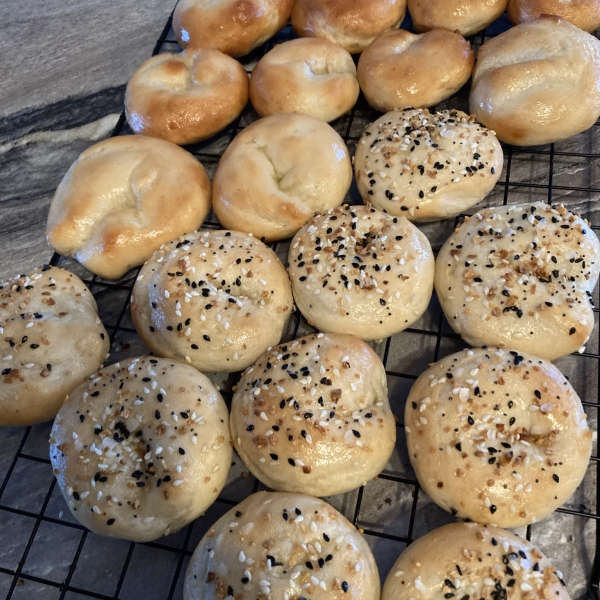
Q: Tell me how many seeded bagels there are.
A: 10